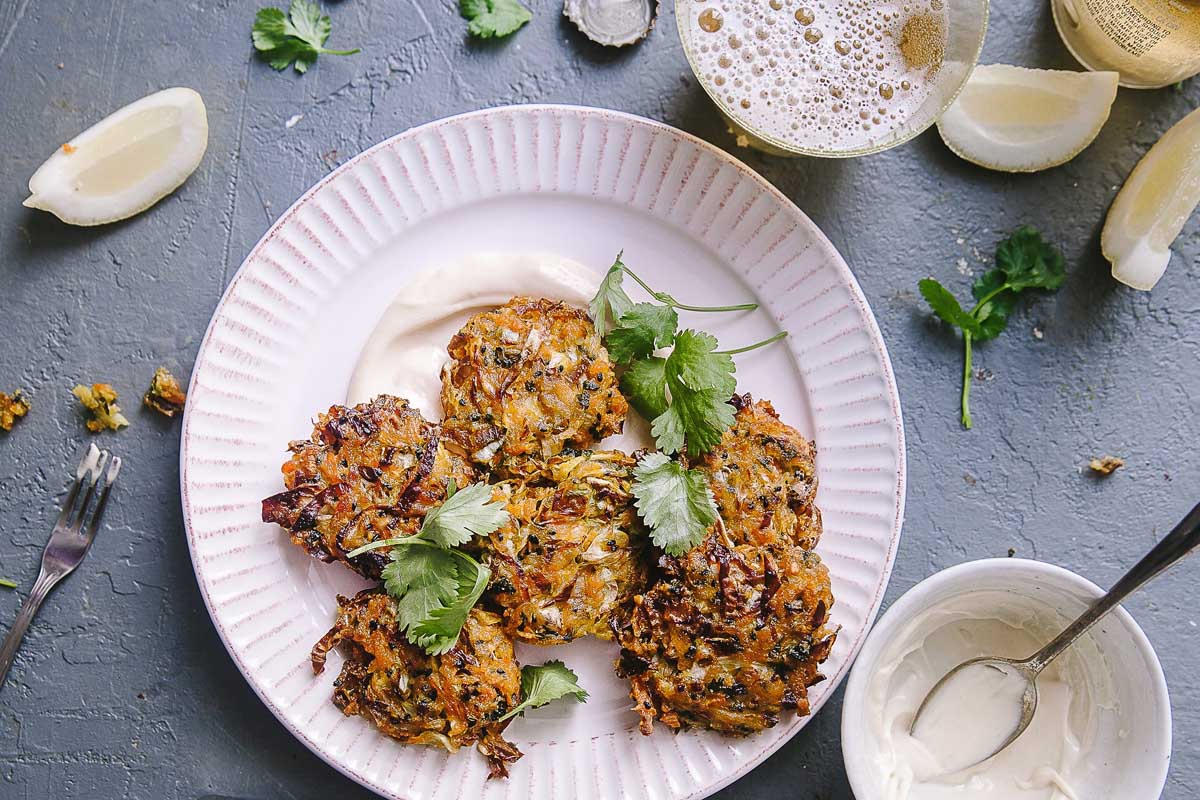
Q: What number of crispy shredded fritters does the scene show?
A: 6